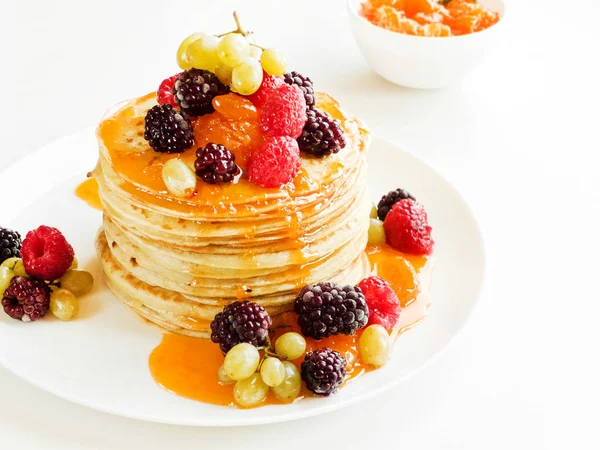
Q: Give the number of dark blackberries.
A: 11